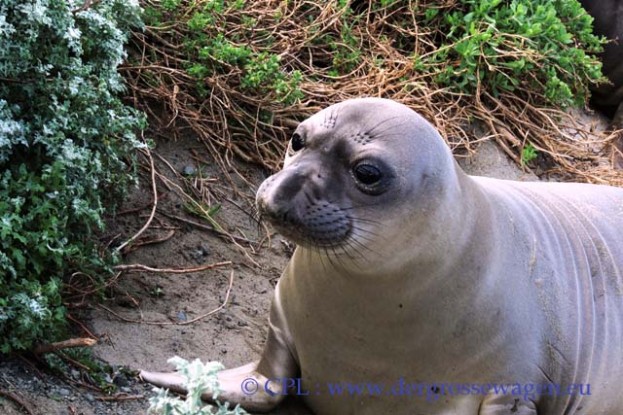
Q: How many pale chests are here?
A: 1